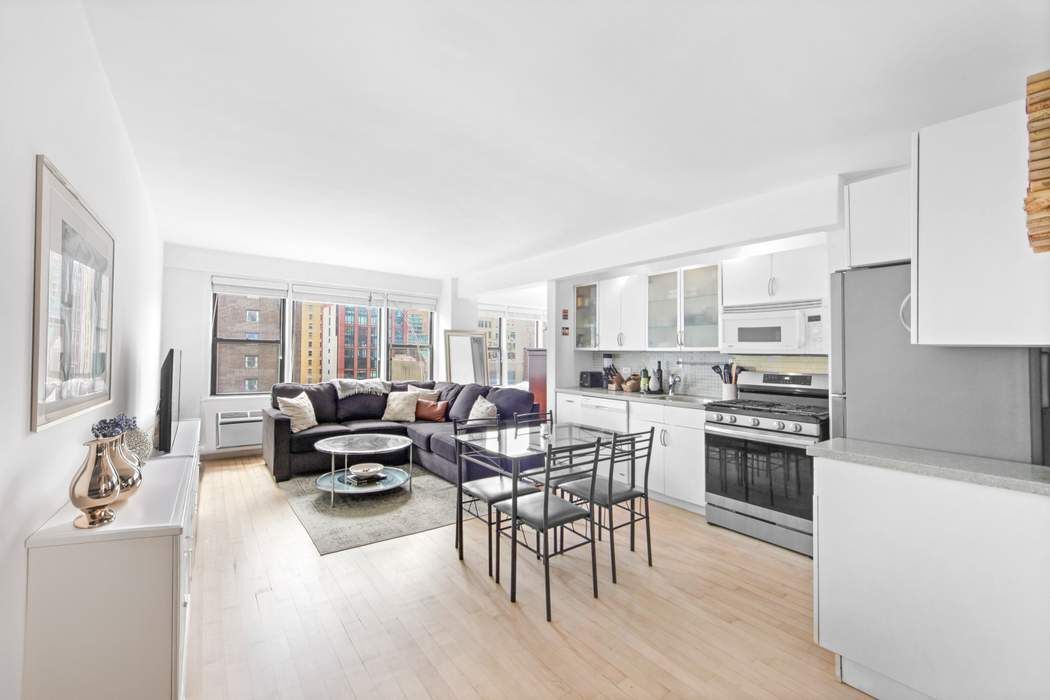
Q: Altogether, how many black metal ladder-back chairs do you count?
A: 4